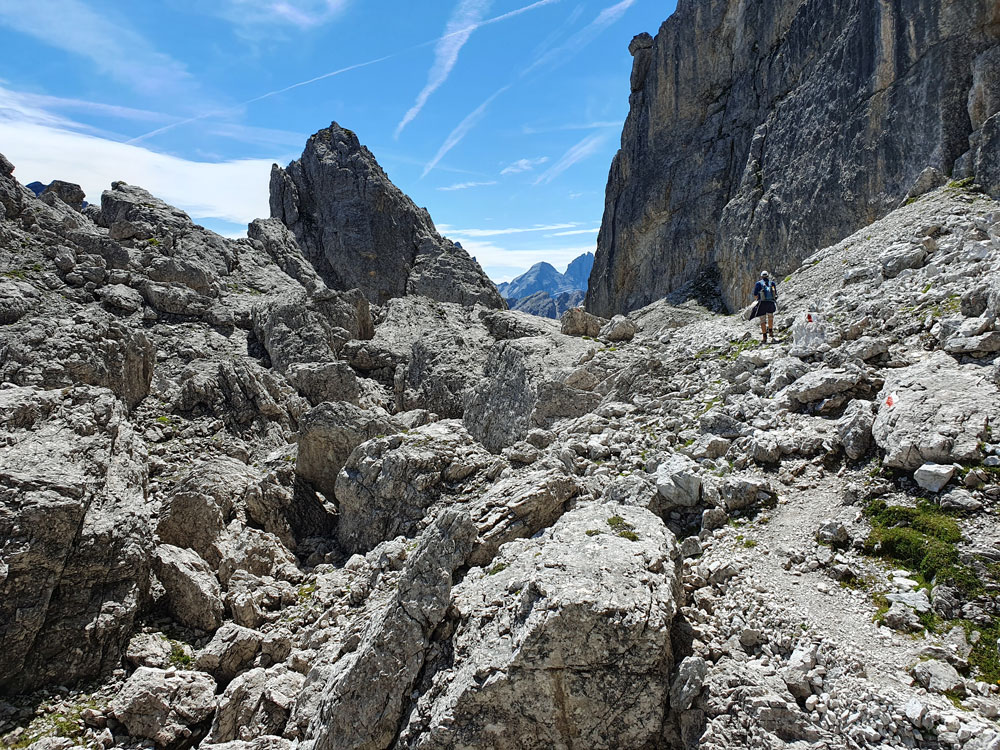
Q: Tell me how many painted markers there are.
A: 2